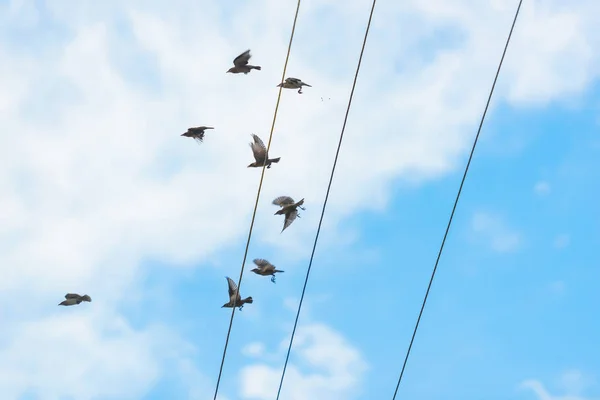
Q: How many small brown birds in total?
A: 8